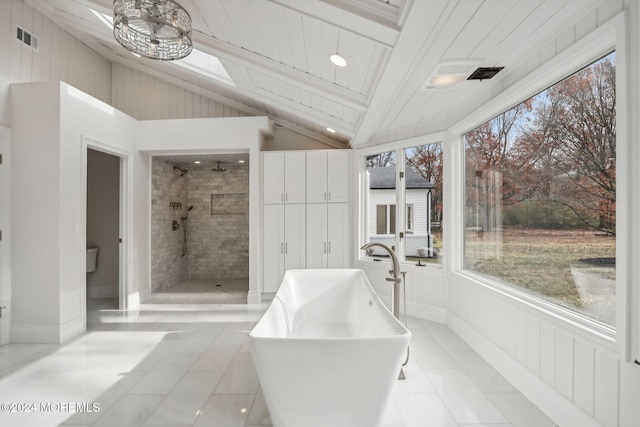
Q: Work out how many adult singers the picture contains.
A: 0